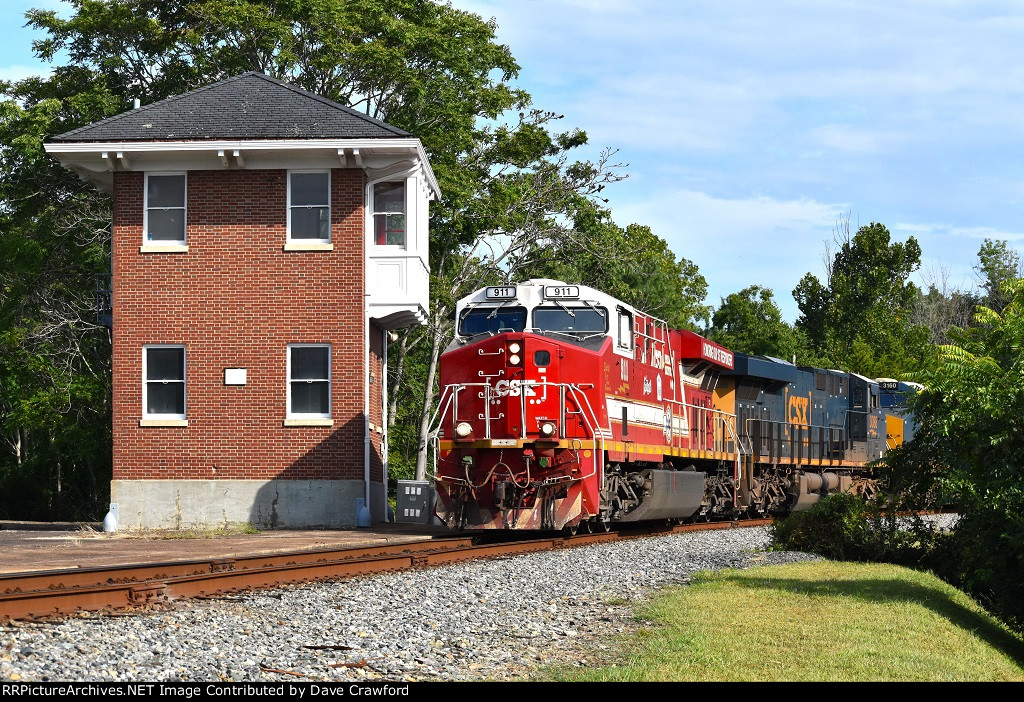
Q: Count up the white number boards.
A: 2